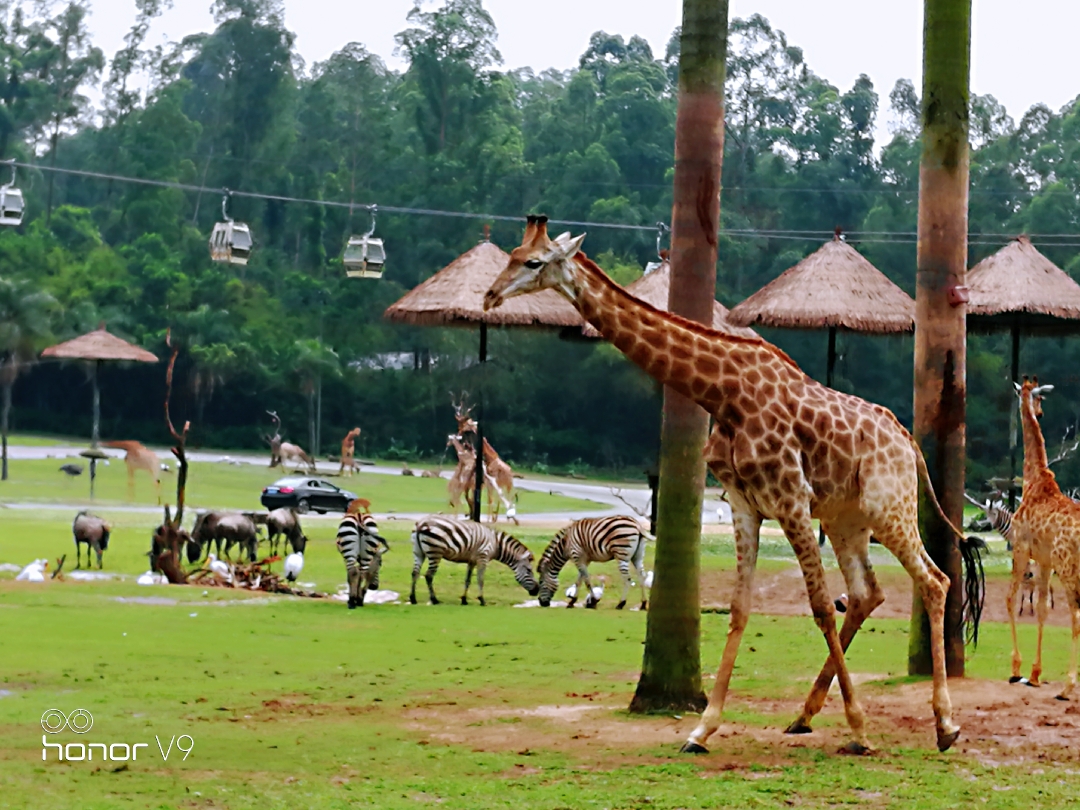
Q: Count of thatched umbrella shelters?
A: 5